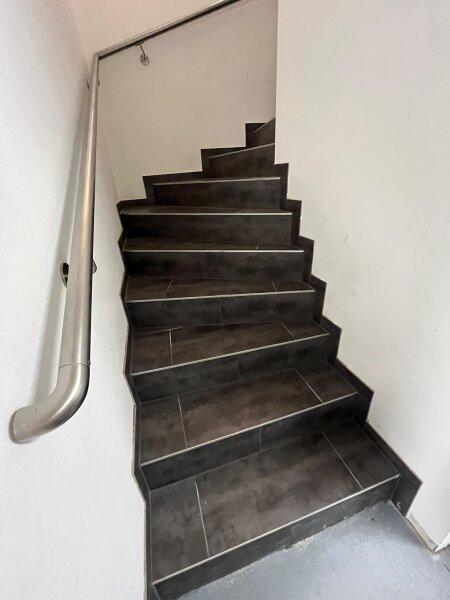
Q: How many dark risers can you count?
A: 9